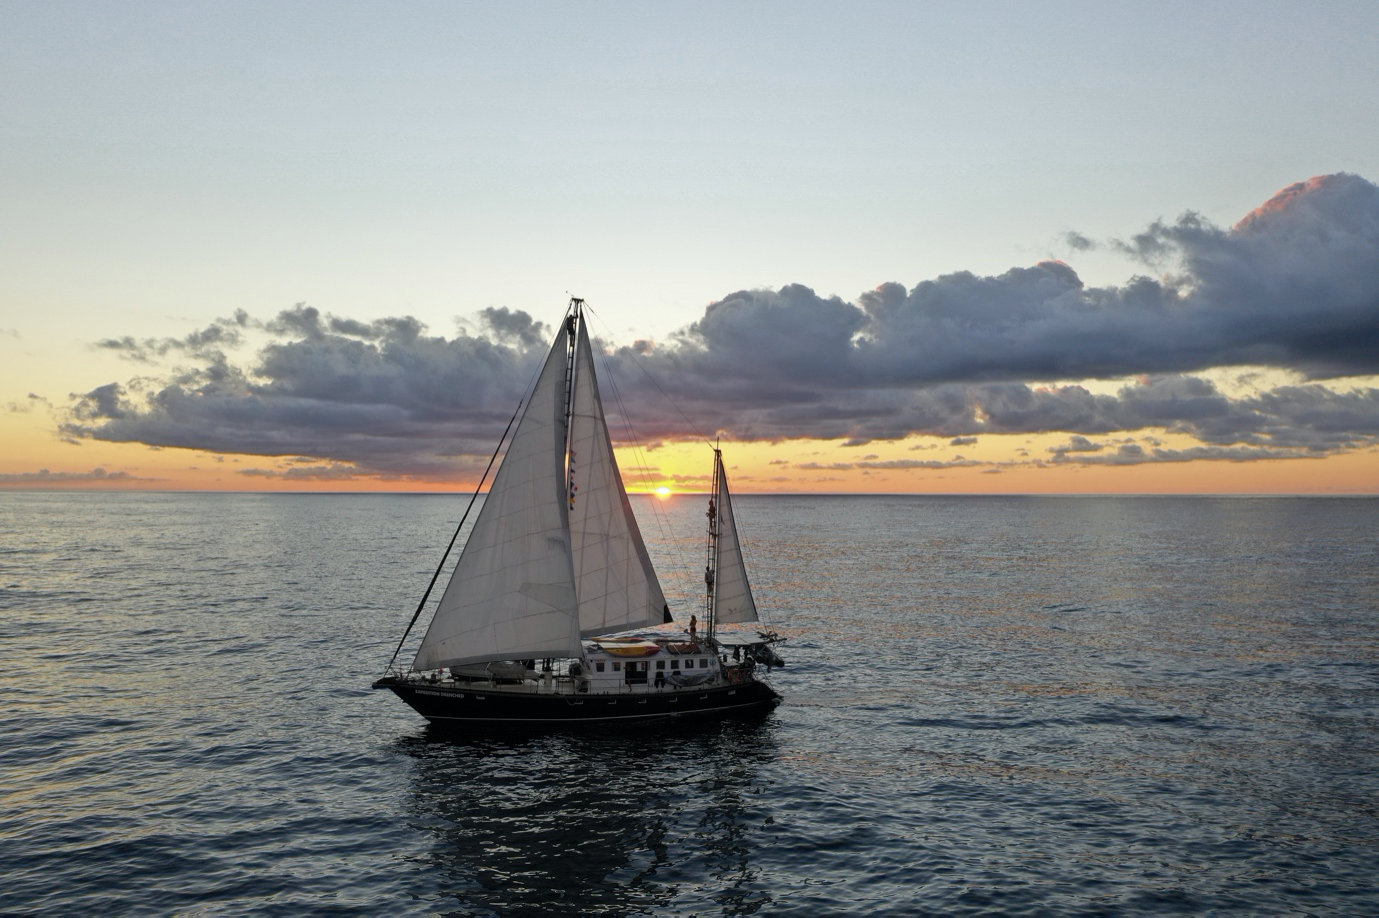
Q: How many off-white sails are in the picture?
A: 3